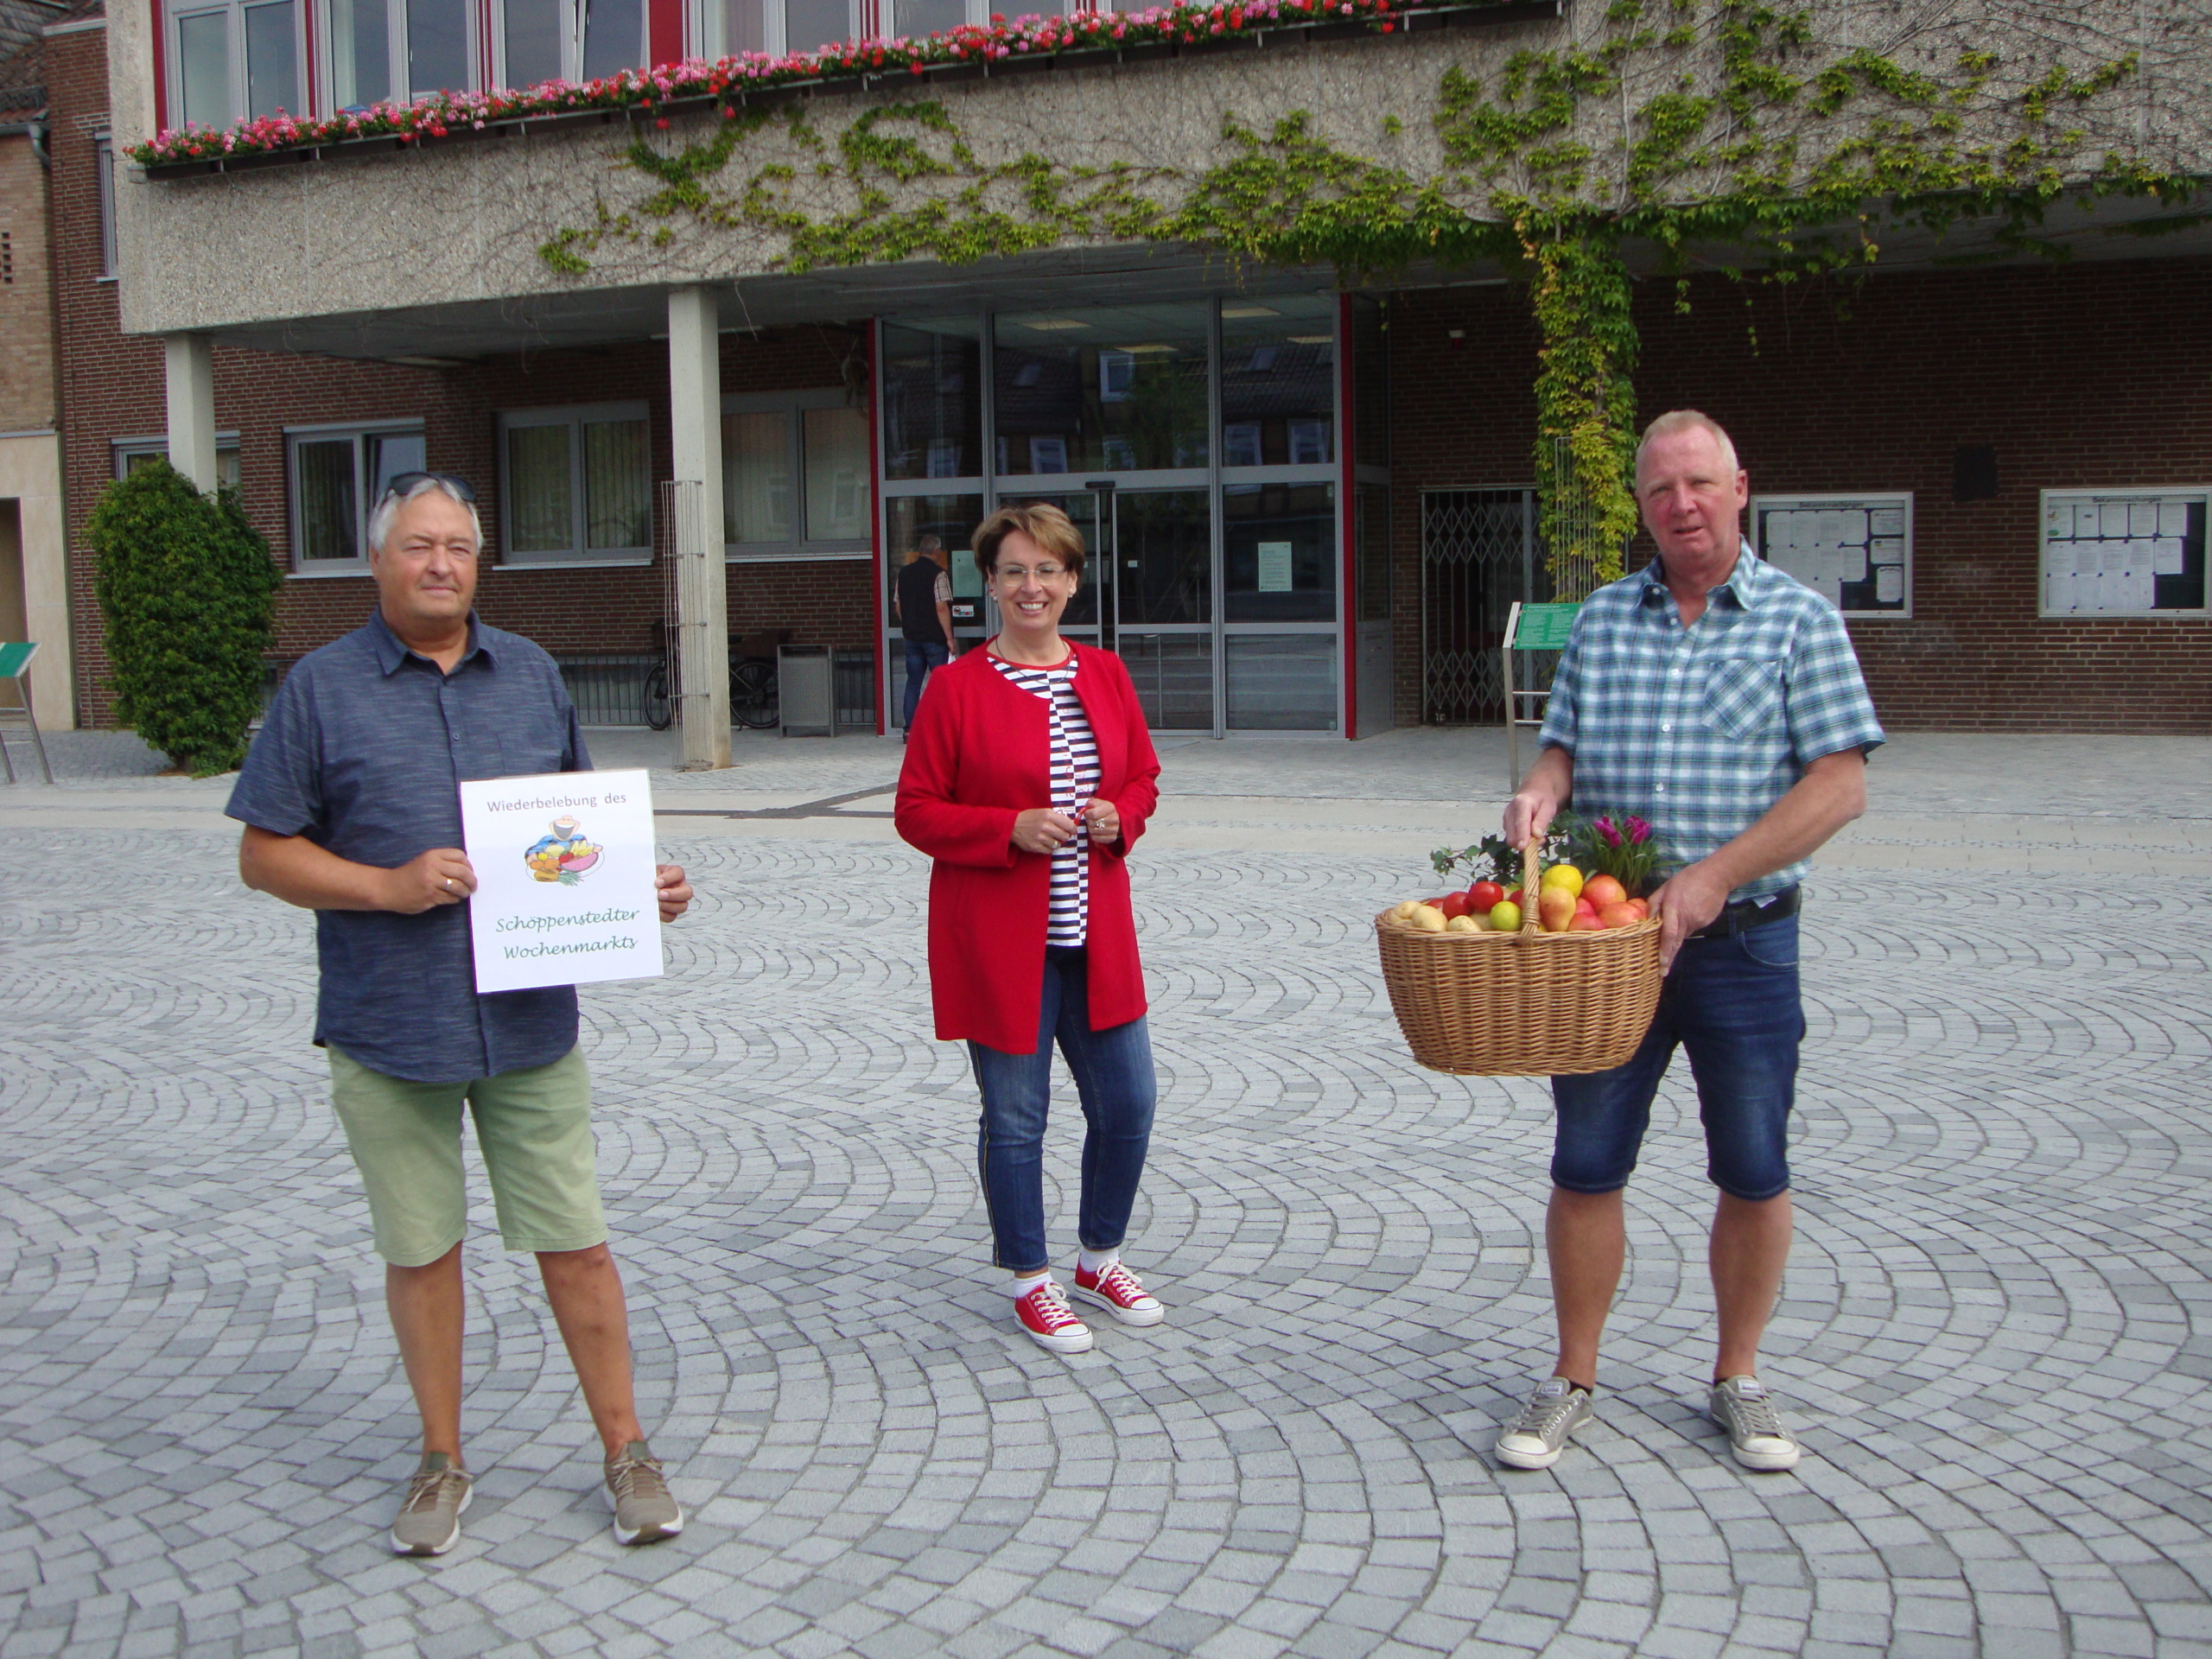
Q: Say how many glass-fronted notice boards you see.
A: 2